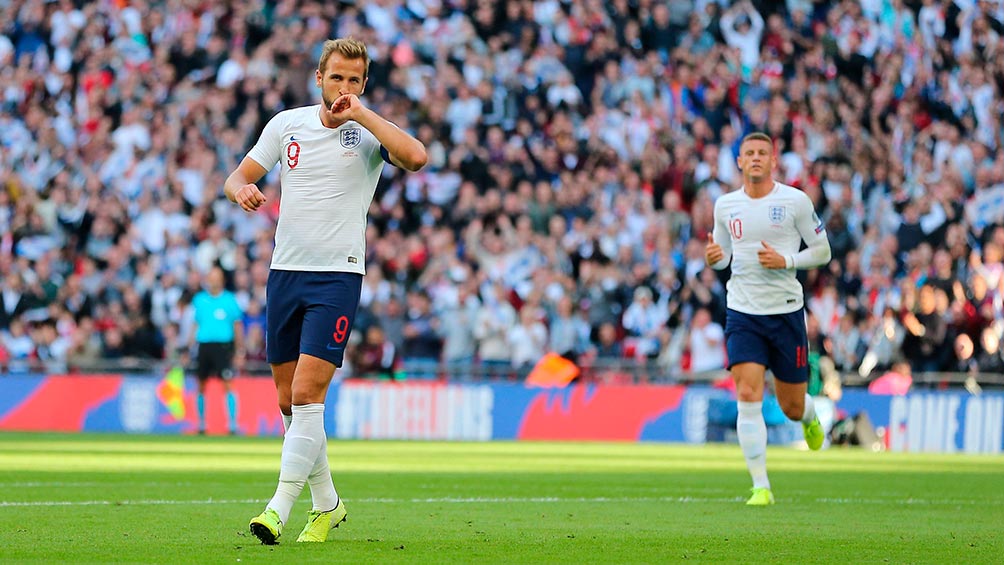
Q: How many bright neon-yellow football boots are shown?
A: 4